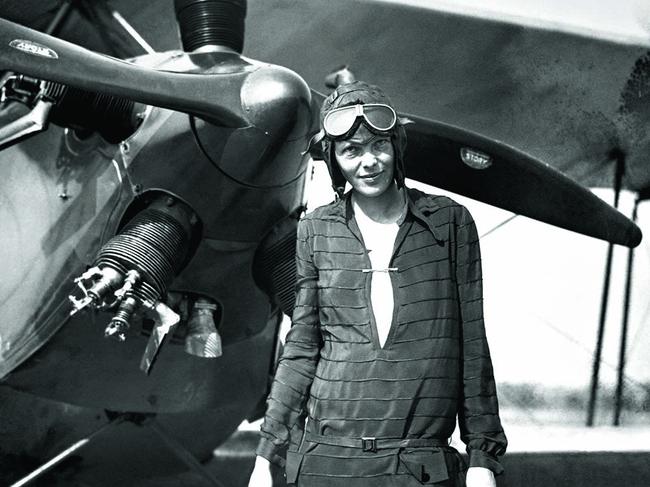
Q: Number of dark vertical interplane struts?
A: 2